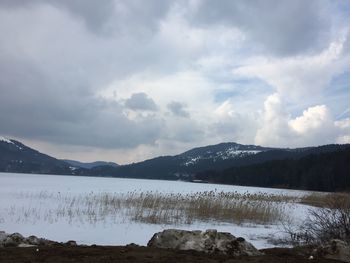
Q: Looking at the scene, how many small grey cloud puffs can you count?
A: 2